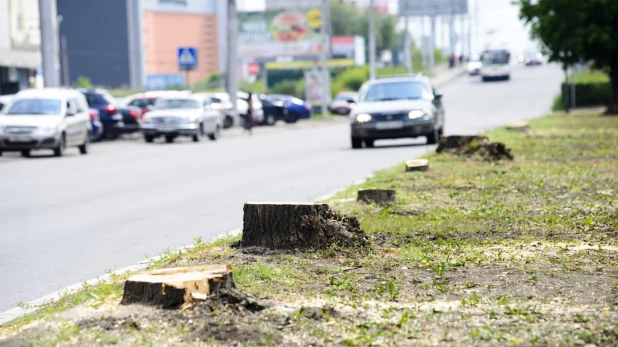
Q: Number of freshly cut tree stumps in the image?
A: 6